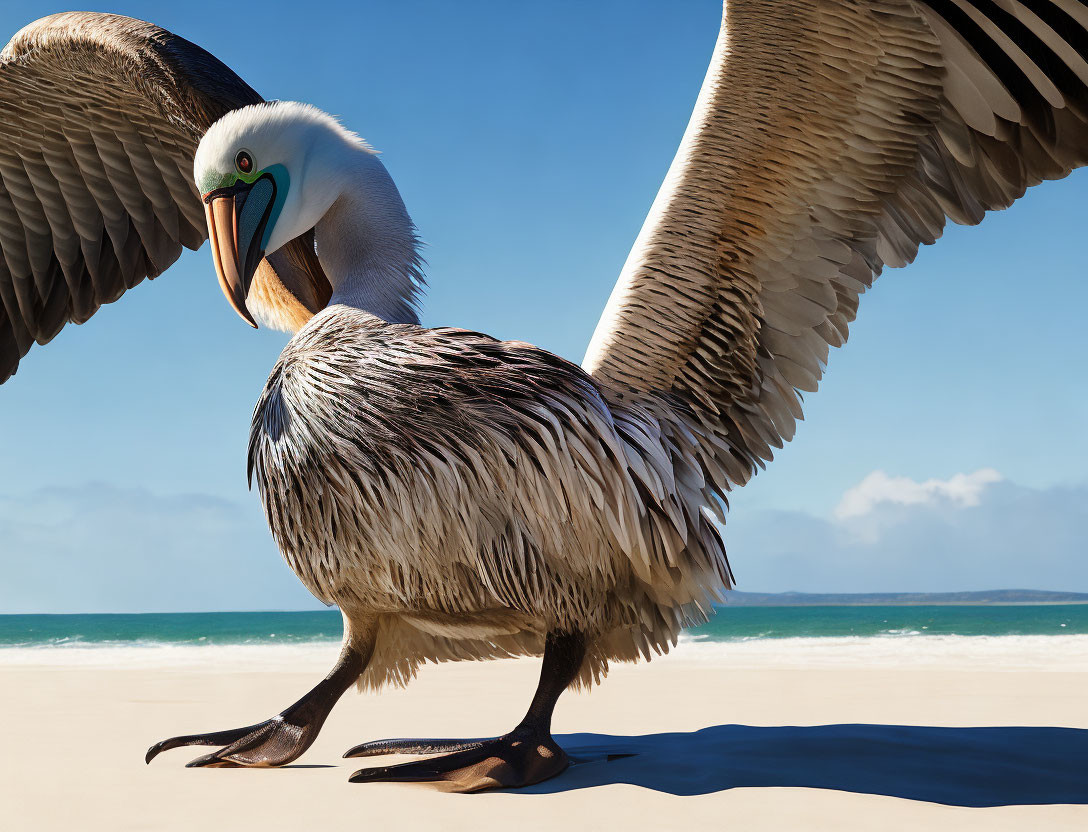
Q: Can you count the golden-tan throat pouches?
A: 1